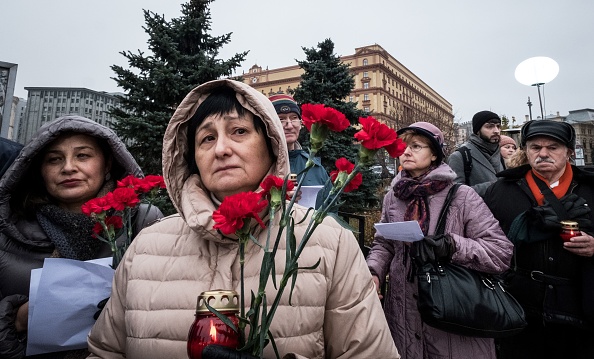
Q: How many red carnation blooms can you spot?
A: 10